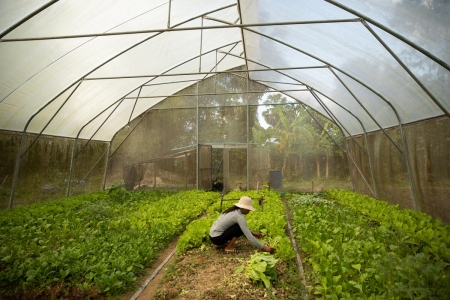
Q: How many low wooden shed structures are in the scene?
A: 1